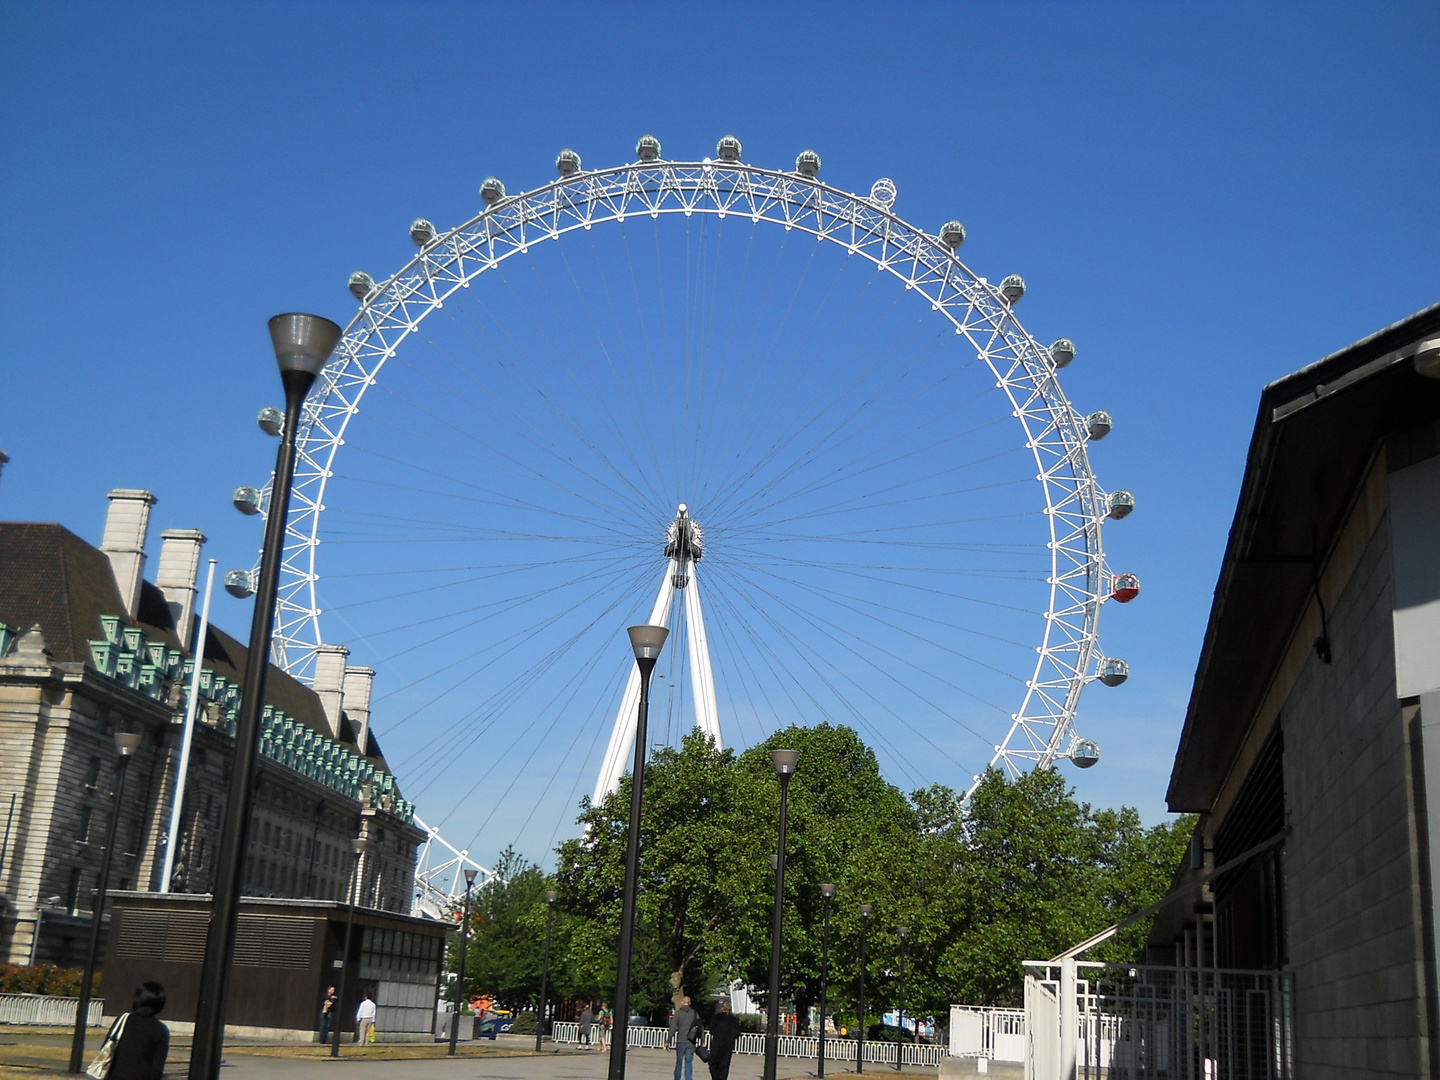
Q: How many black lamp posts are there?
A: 11